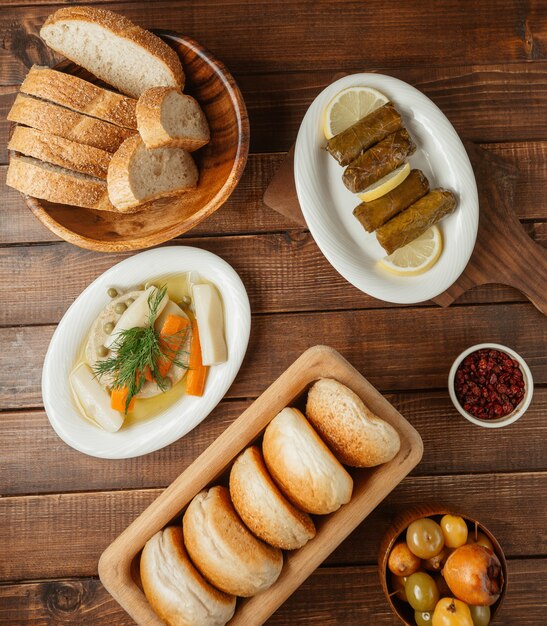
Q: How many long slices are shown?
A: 5